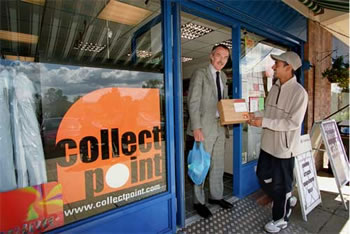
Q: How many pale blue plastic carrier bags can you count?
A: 1